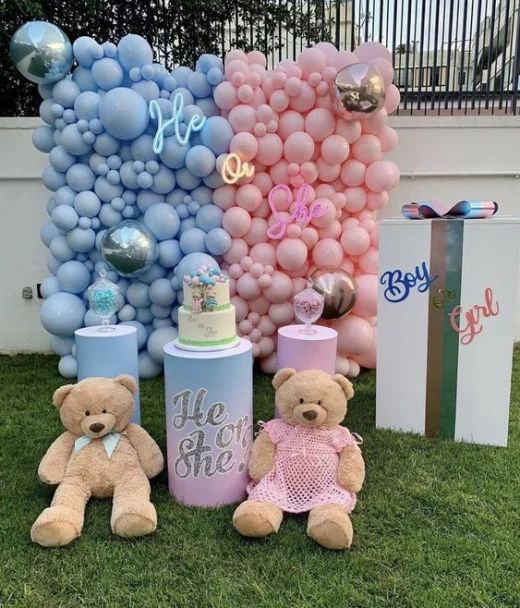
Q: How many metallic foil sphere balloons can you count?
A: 4